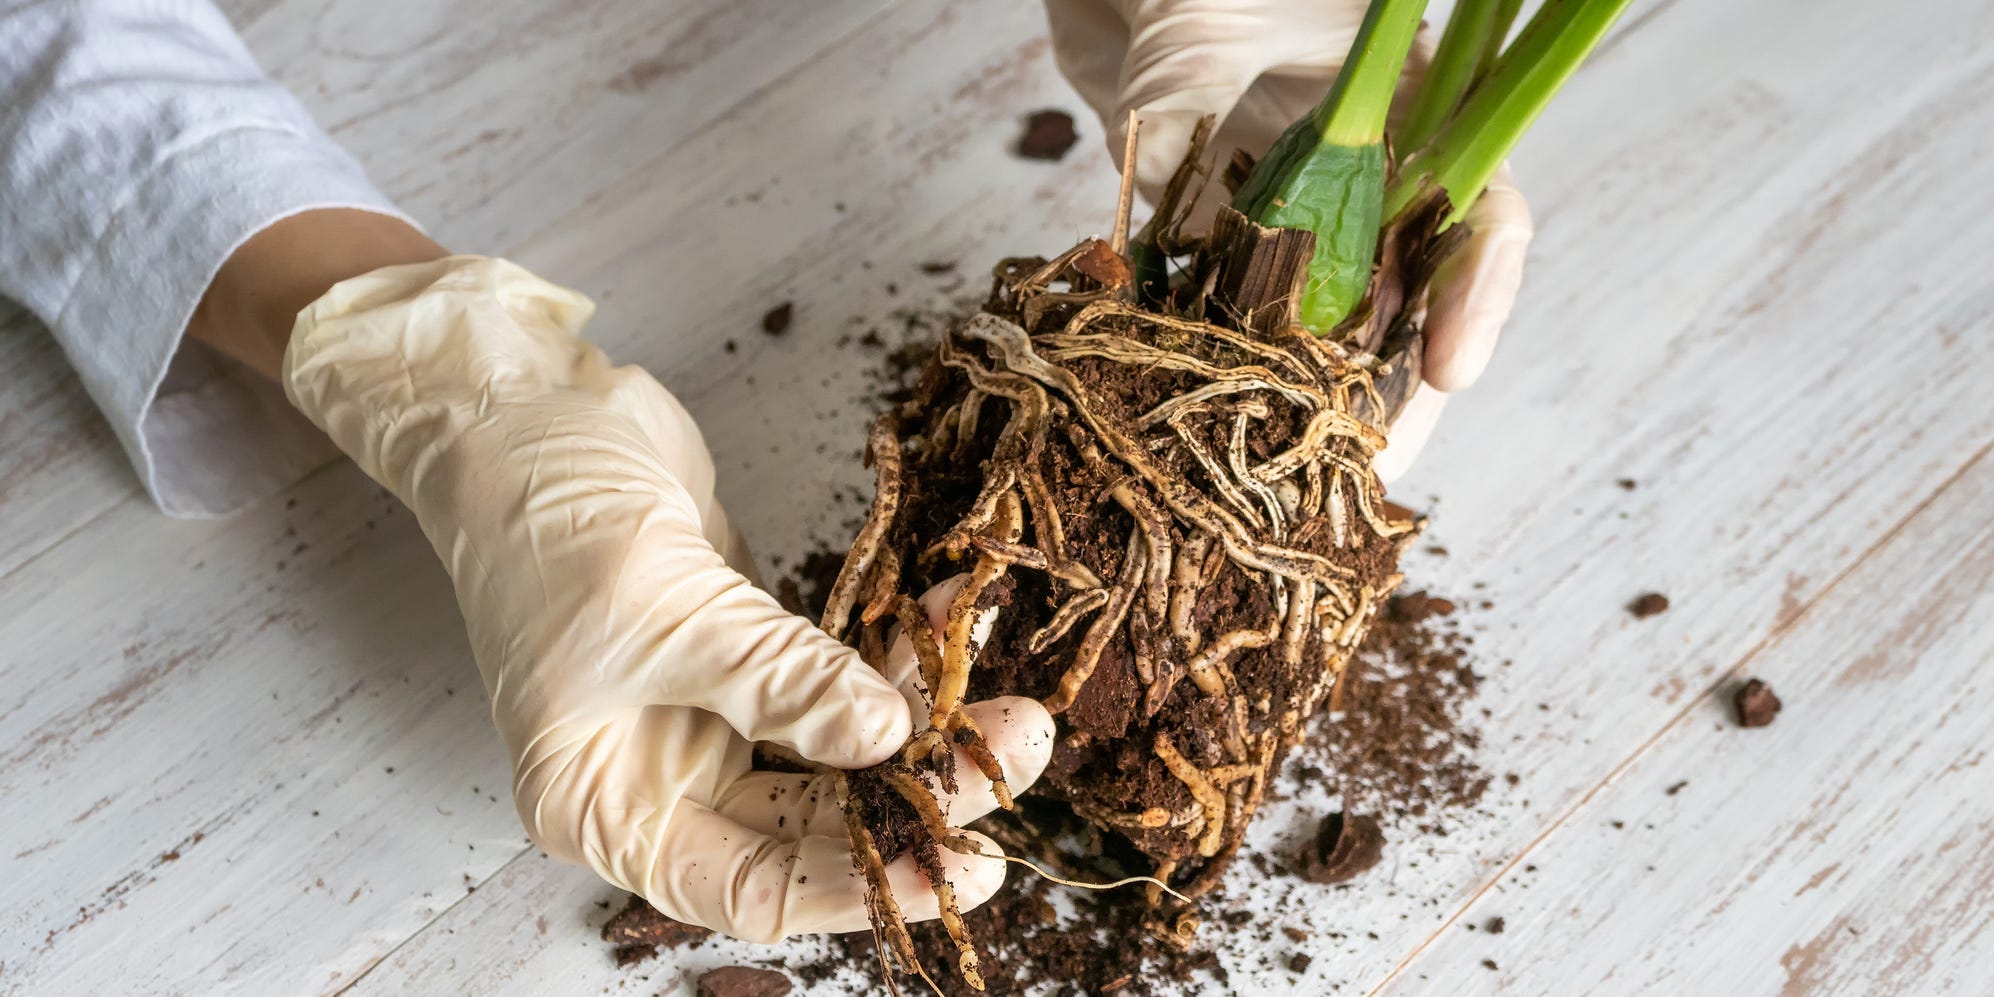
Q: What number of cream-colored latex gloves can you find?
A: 2